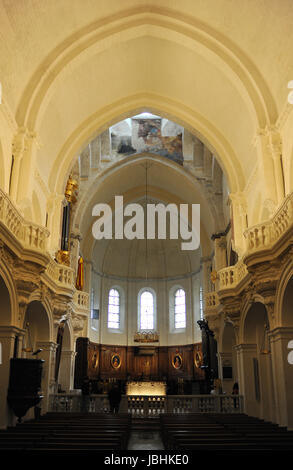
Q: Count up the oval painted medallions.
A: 4